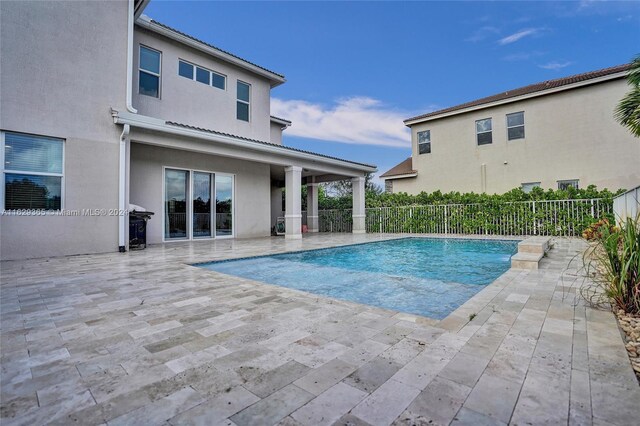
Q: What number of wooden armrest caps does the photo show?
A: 0